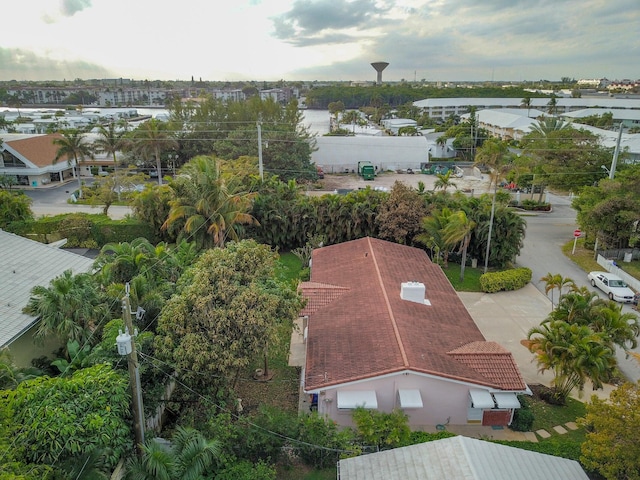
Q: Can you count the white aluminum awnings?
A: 4